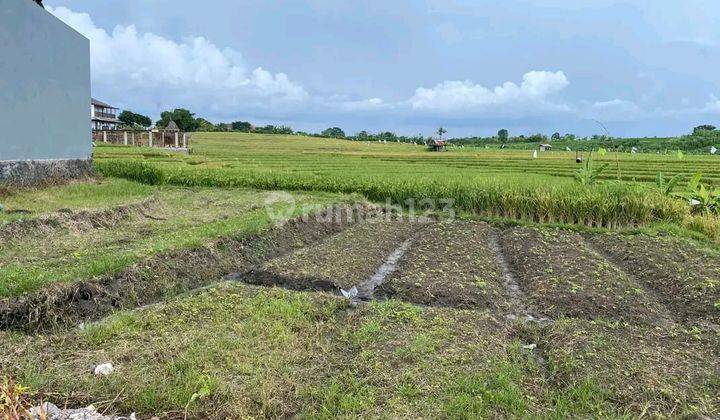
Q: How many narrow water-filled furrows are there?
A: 2